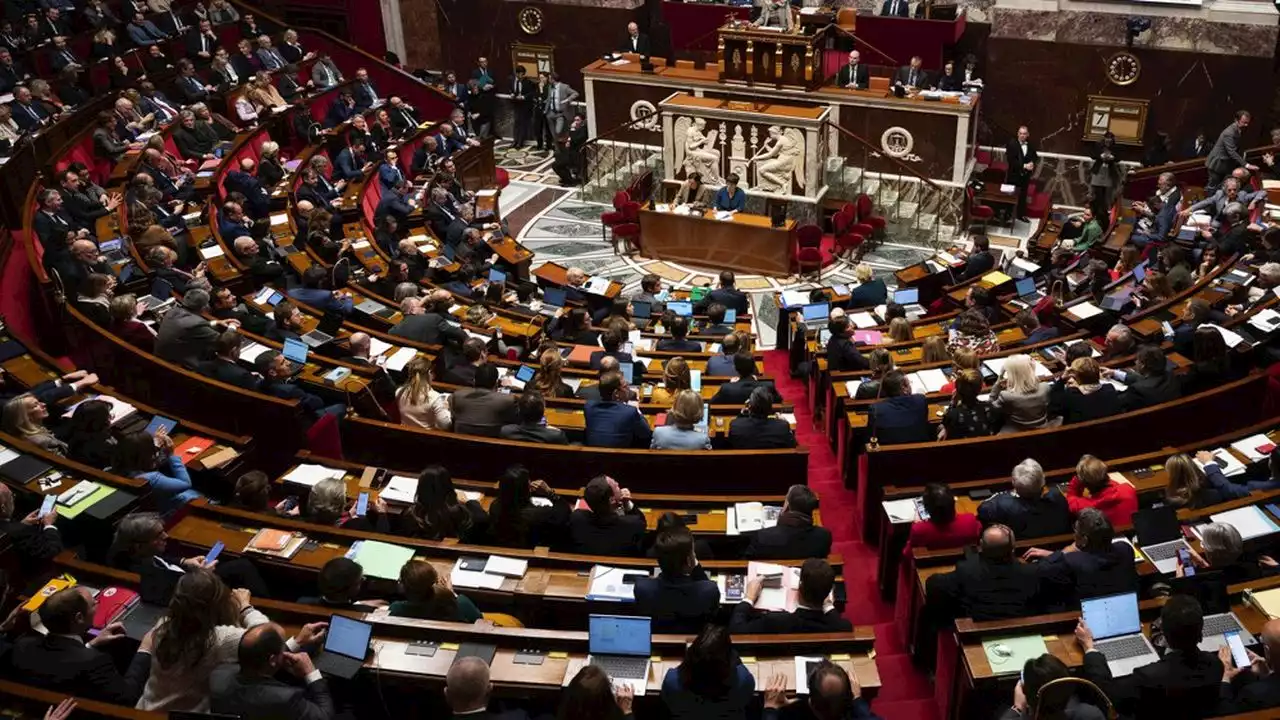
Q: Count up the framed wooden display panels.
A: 2